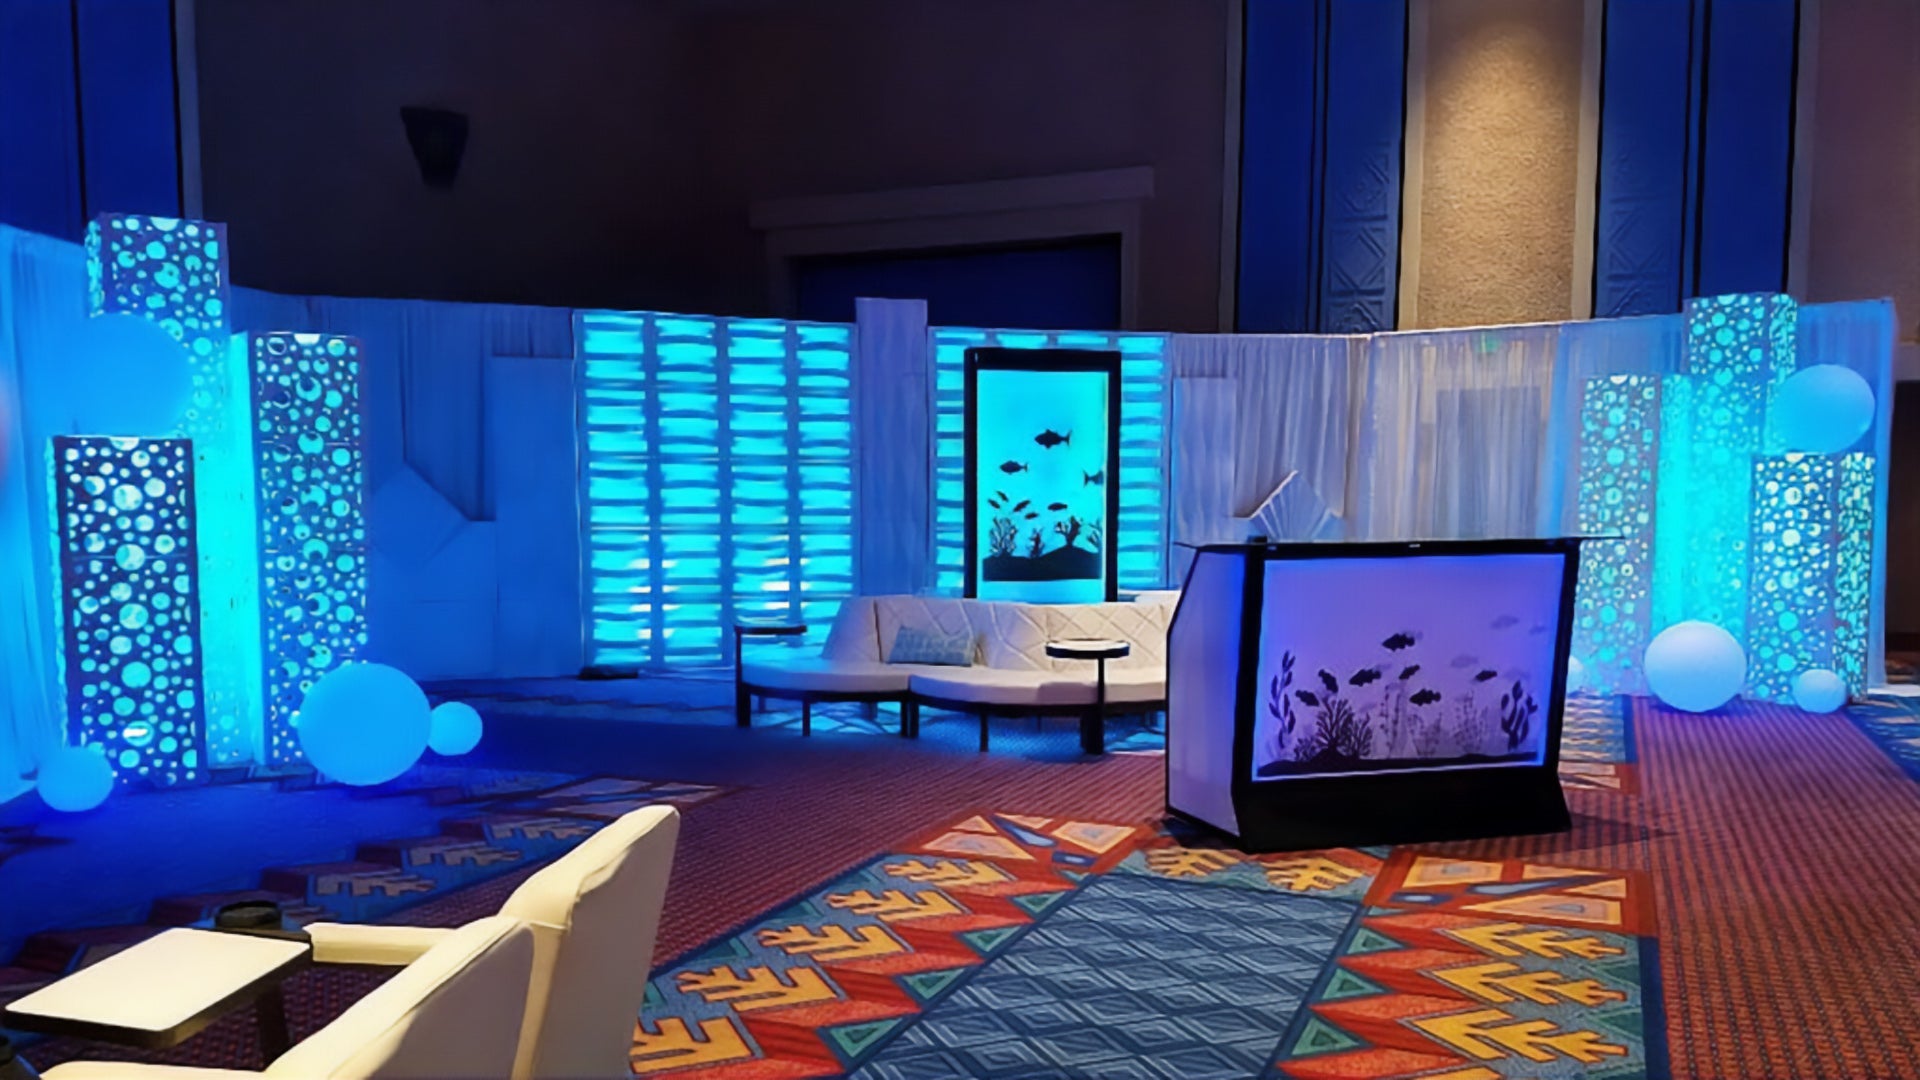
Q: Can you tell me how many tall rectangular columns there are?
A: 6